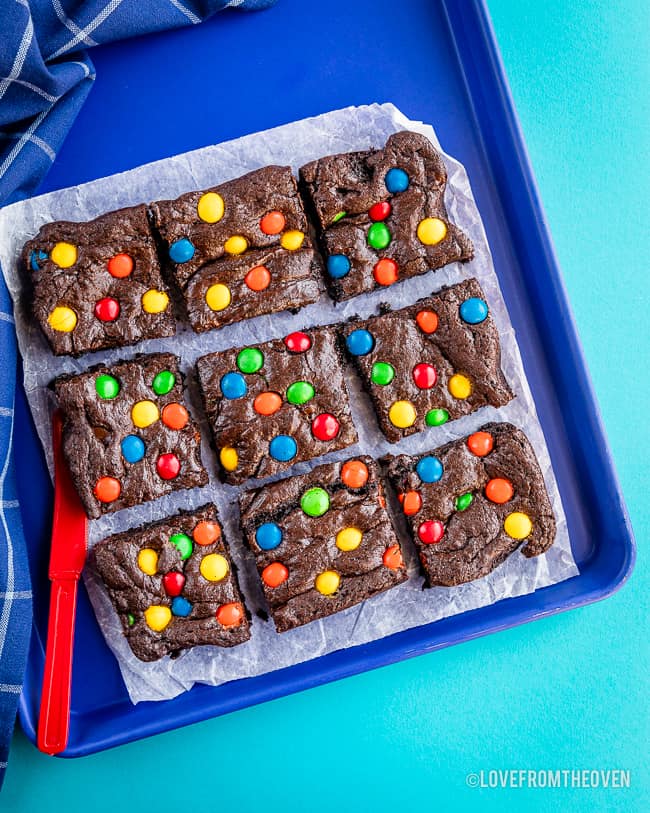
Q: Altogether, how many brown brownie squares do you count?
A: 9